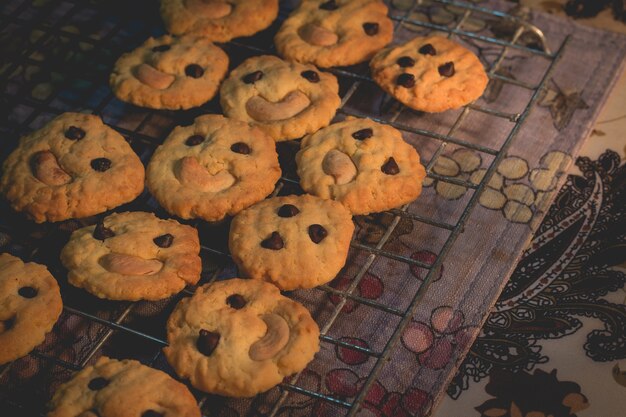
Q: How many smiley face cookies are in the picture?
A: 11